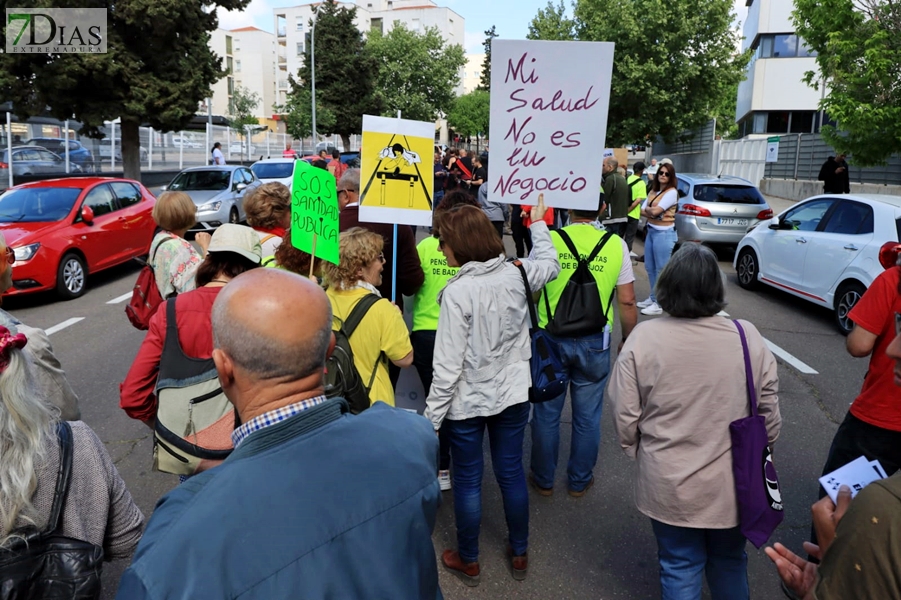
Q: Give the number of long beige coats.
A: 1